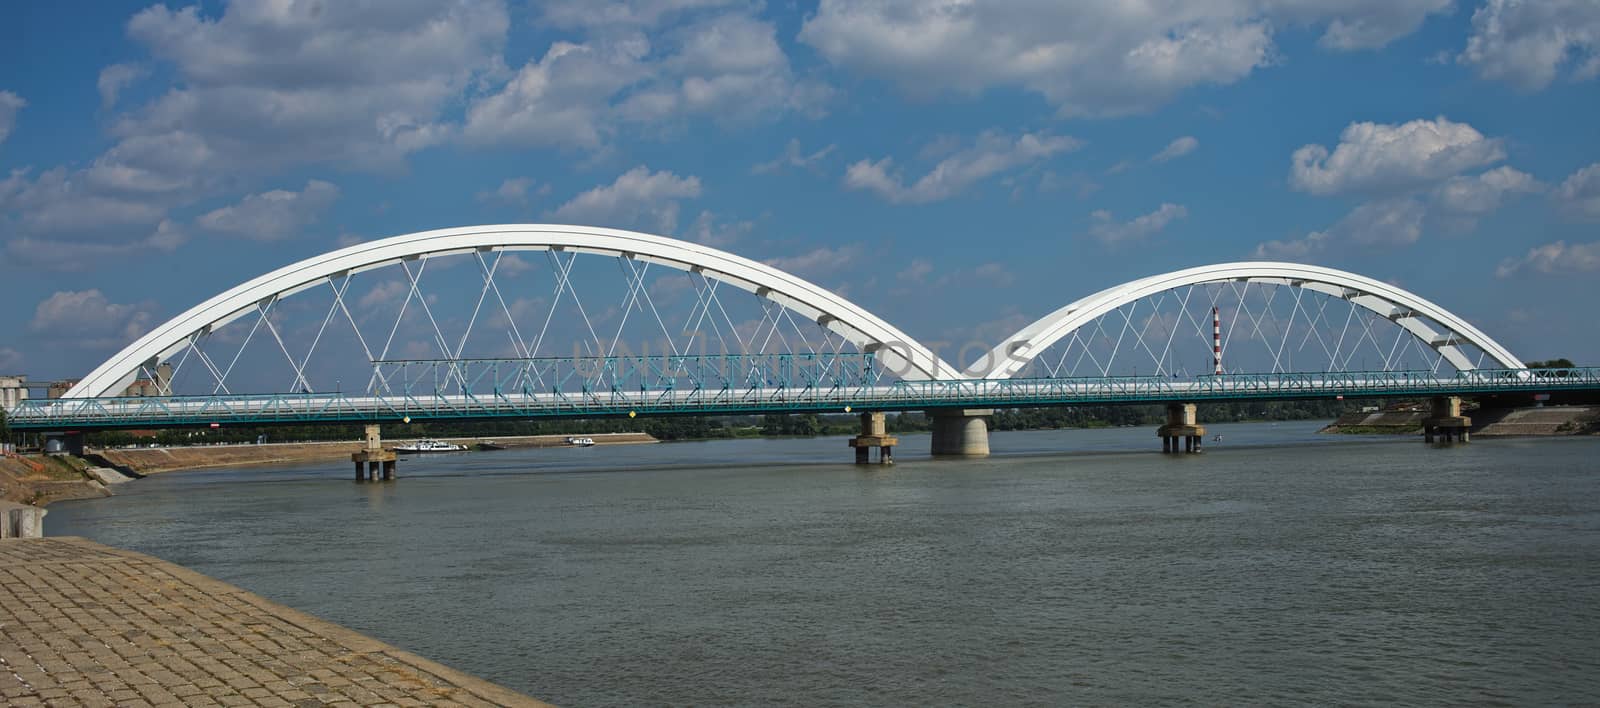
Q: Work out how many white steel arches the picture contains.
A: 2